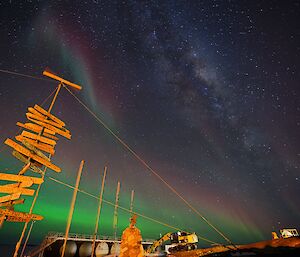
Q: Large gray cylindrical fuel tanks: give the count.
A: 4